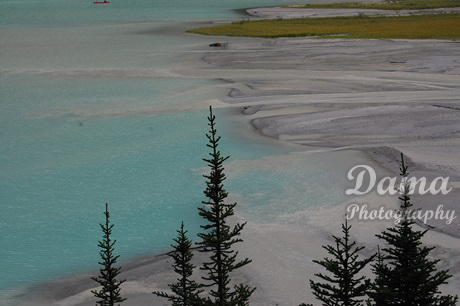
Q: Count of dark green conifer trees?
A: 5